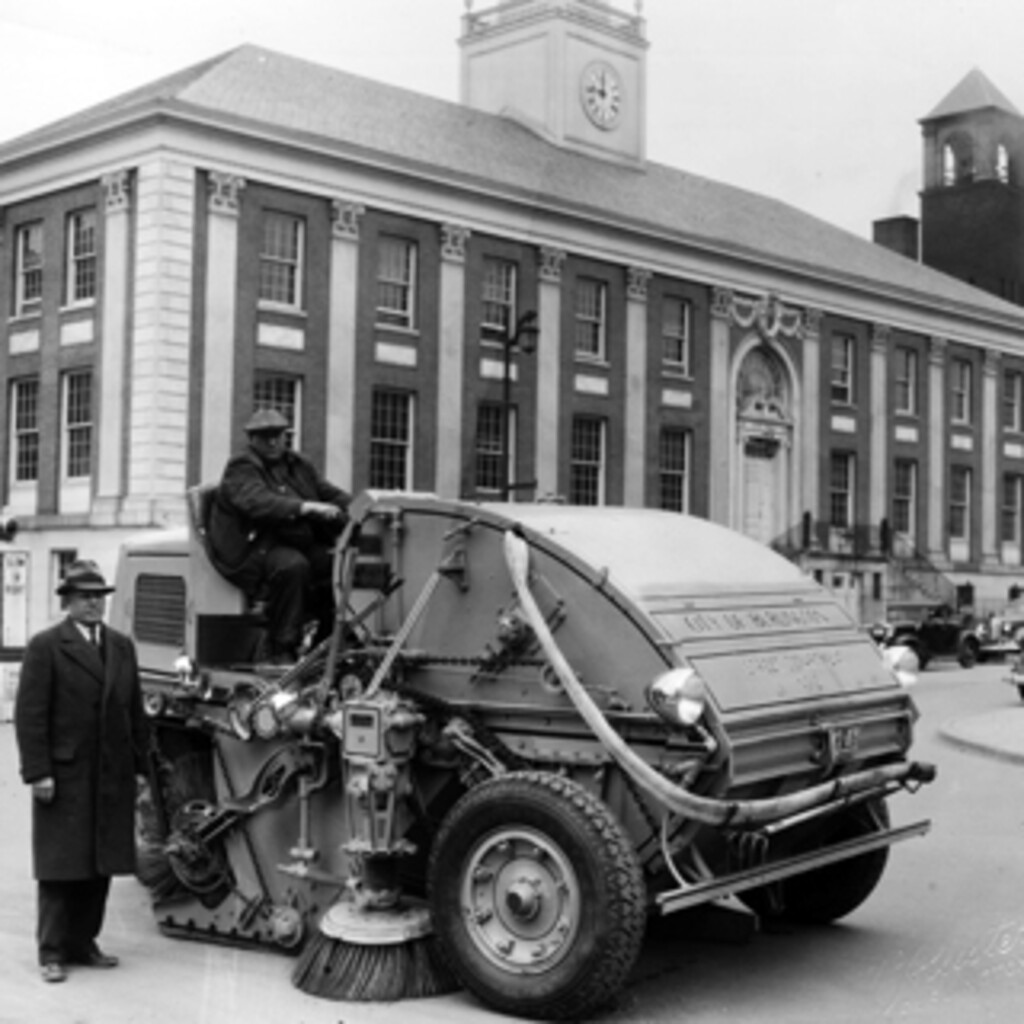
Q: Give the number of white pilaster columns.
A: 11